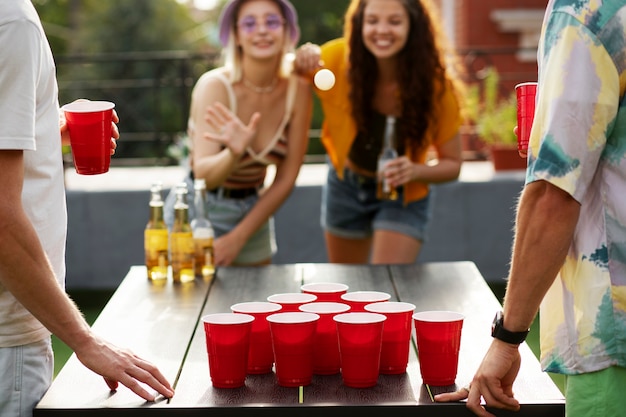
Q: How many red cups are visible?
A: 12